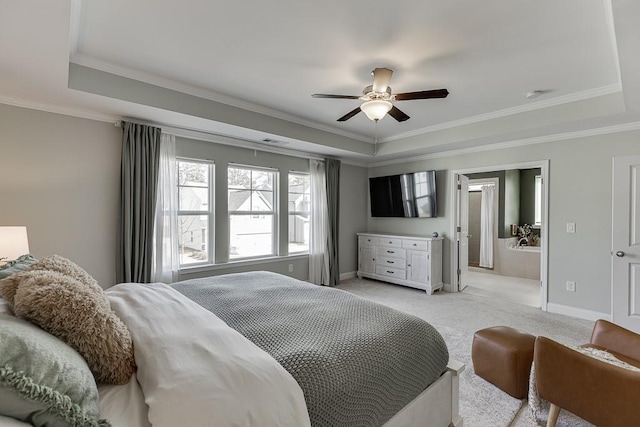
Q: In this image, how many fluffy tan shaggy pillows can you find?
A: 2